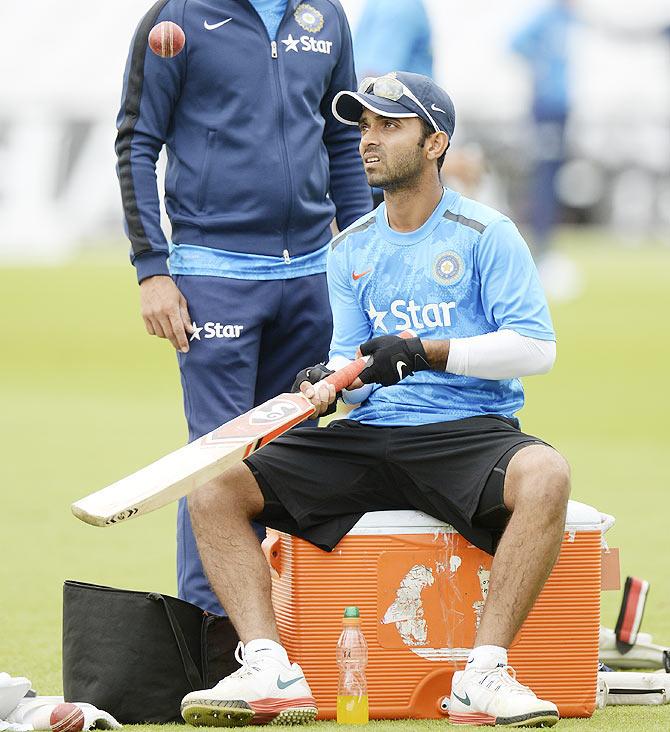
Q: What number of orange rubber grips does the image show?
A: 1